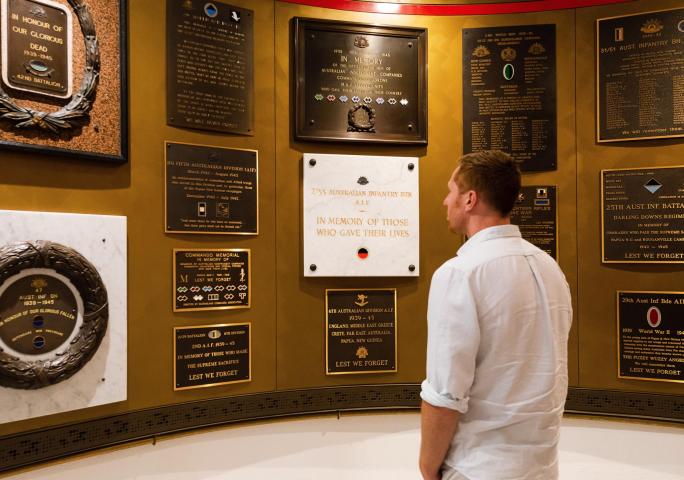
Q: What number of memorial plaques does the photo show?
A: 14